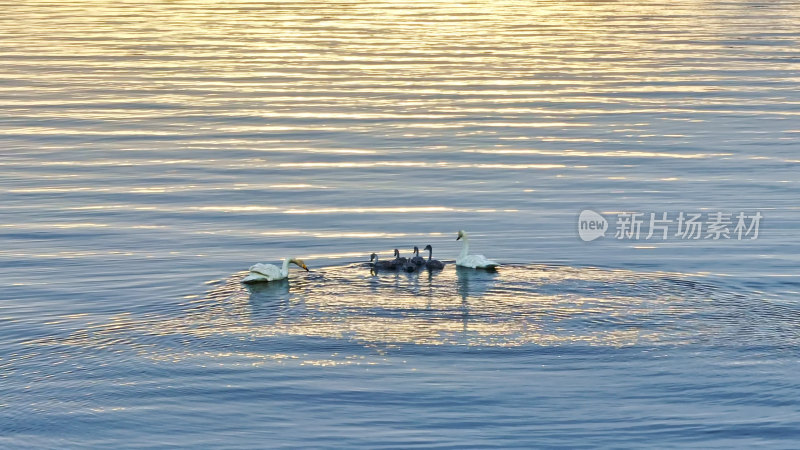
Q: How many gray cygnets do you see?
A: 5